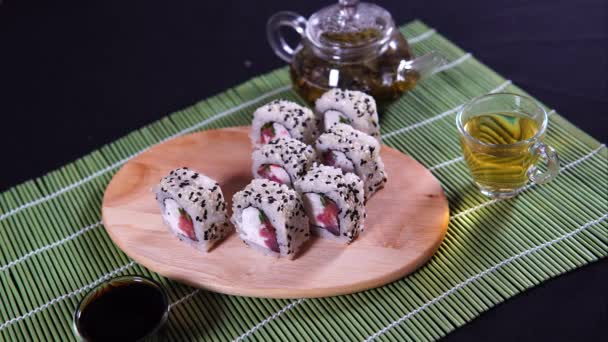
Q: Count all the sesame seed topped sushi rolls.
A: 7